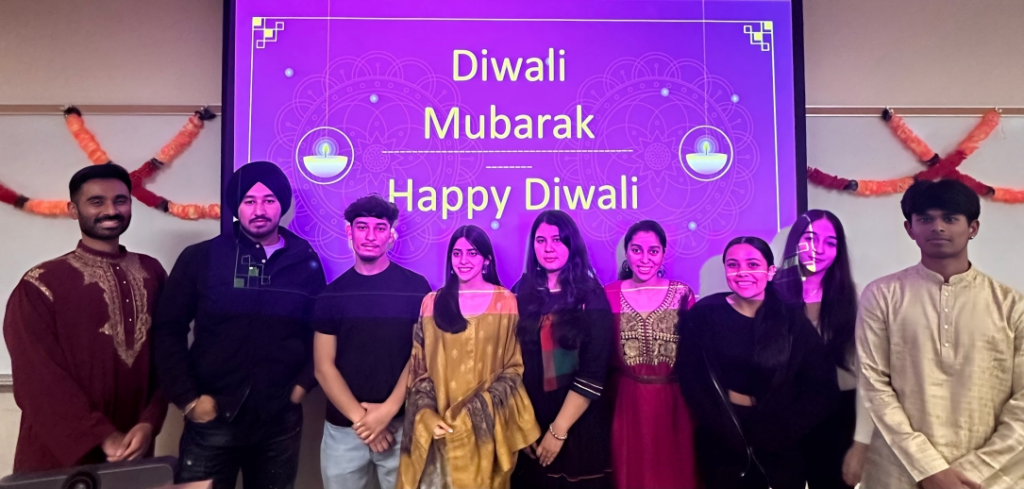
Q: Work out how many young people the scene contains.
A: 9